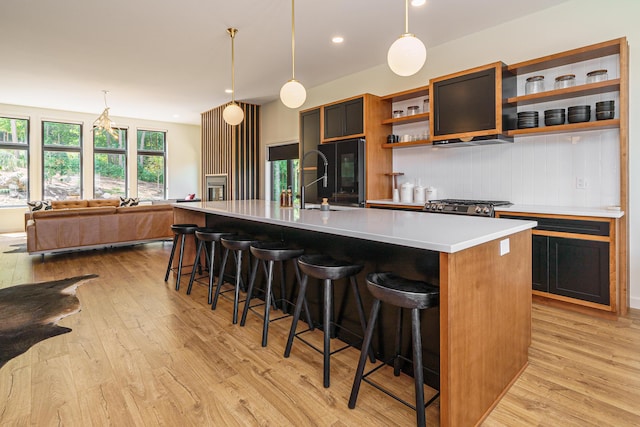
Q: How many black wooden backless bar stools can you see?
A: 6